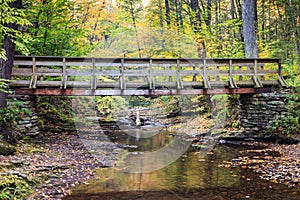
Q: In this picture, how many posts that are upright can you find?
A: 10